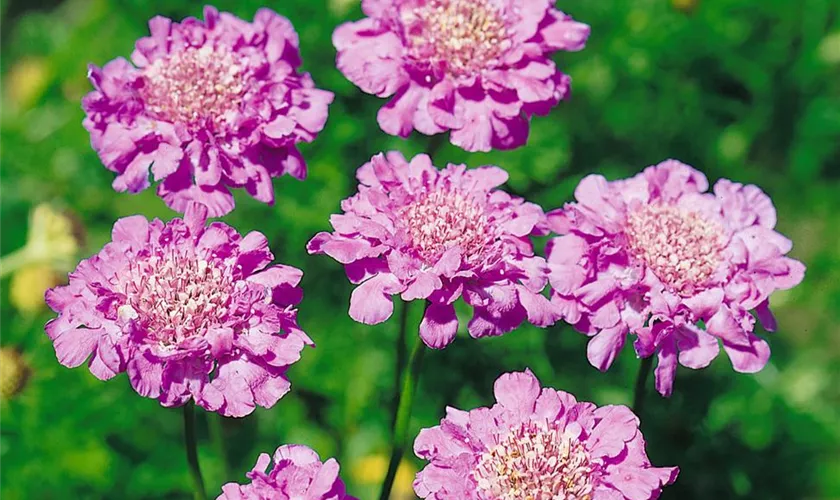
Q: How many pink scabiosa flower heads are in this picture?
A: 7